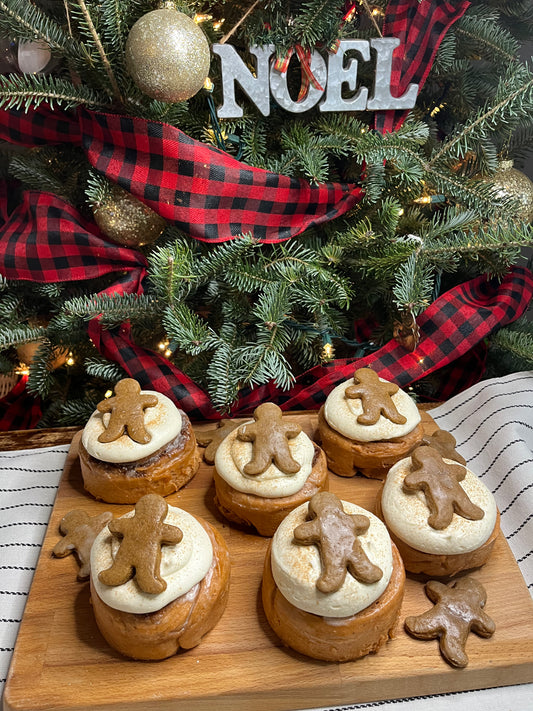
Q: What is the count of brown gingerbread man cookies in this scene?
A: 10